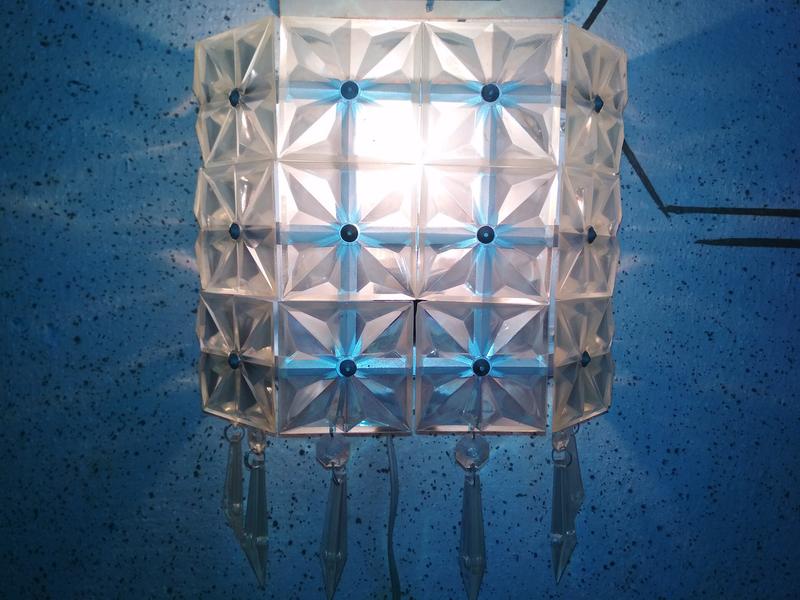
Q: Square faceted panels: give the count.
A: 12